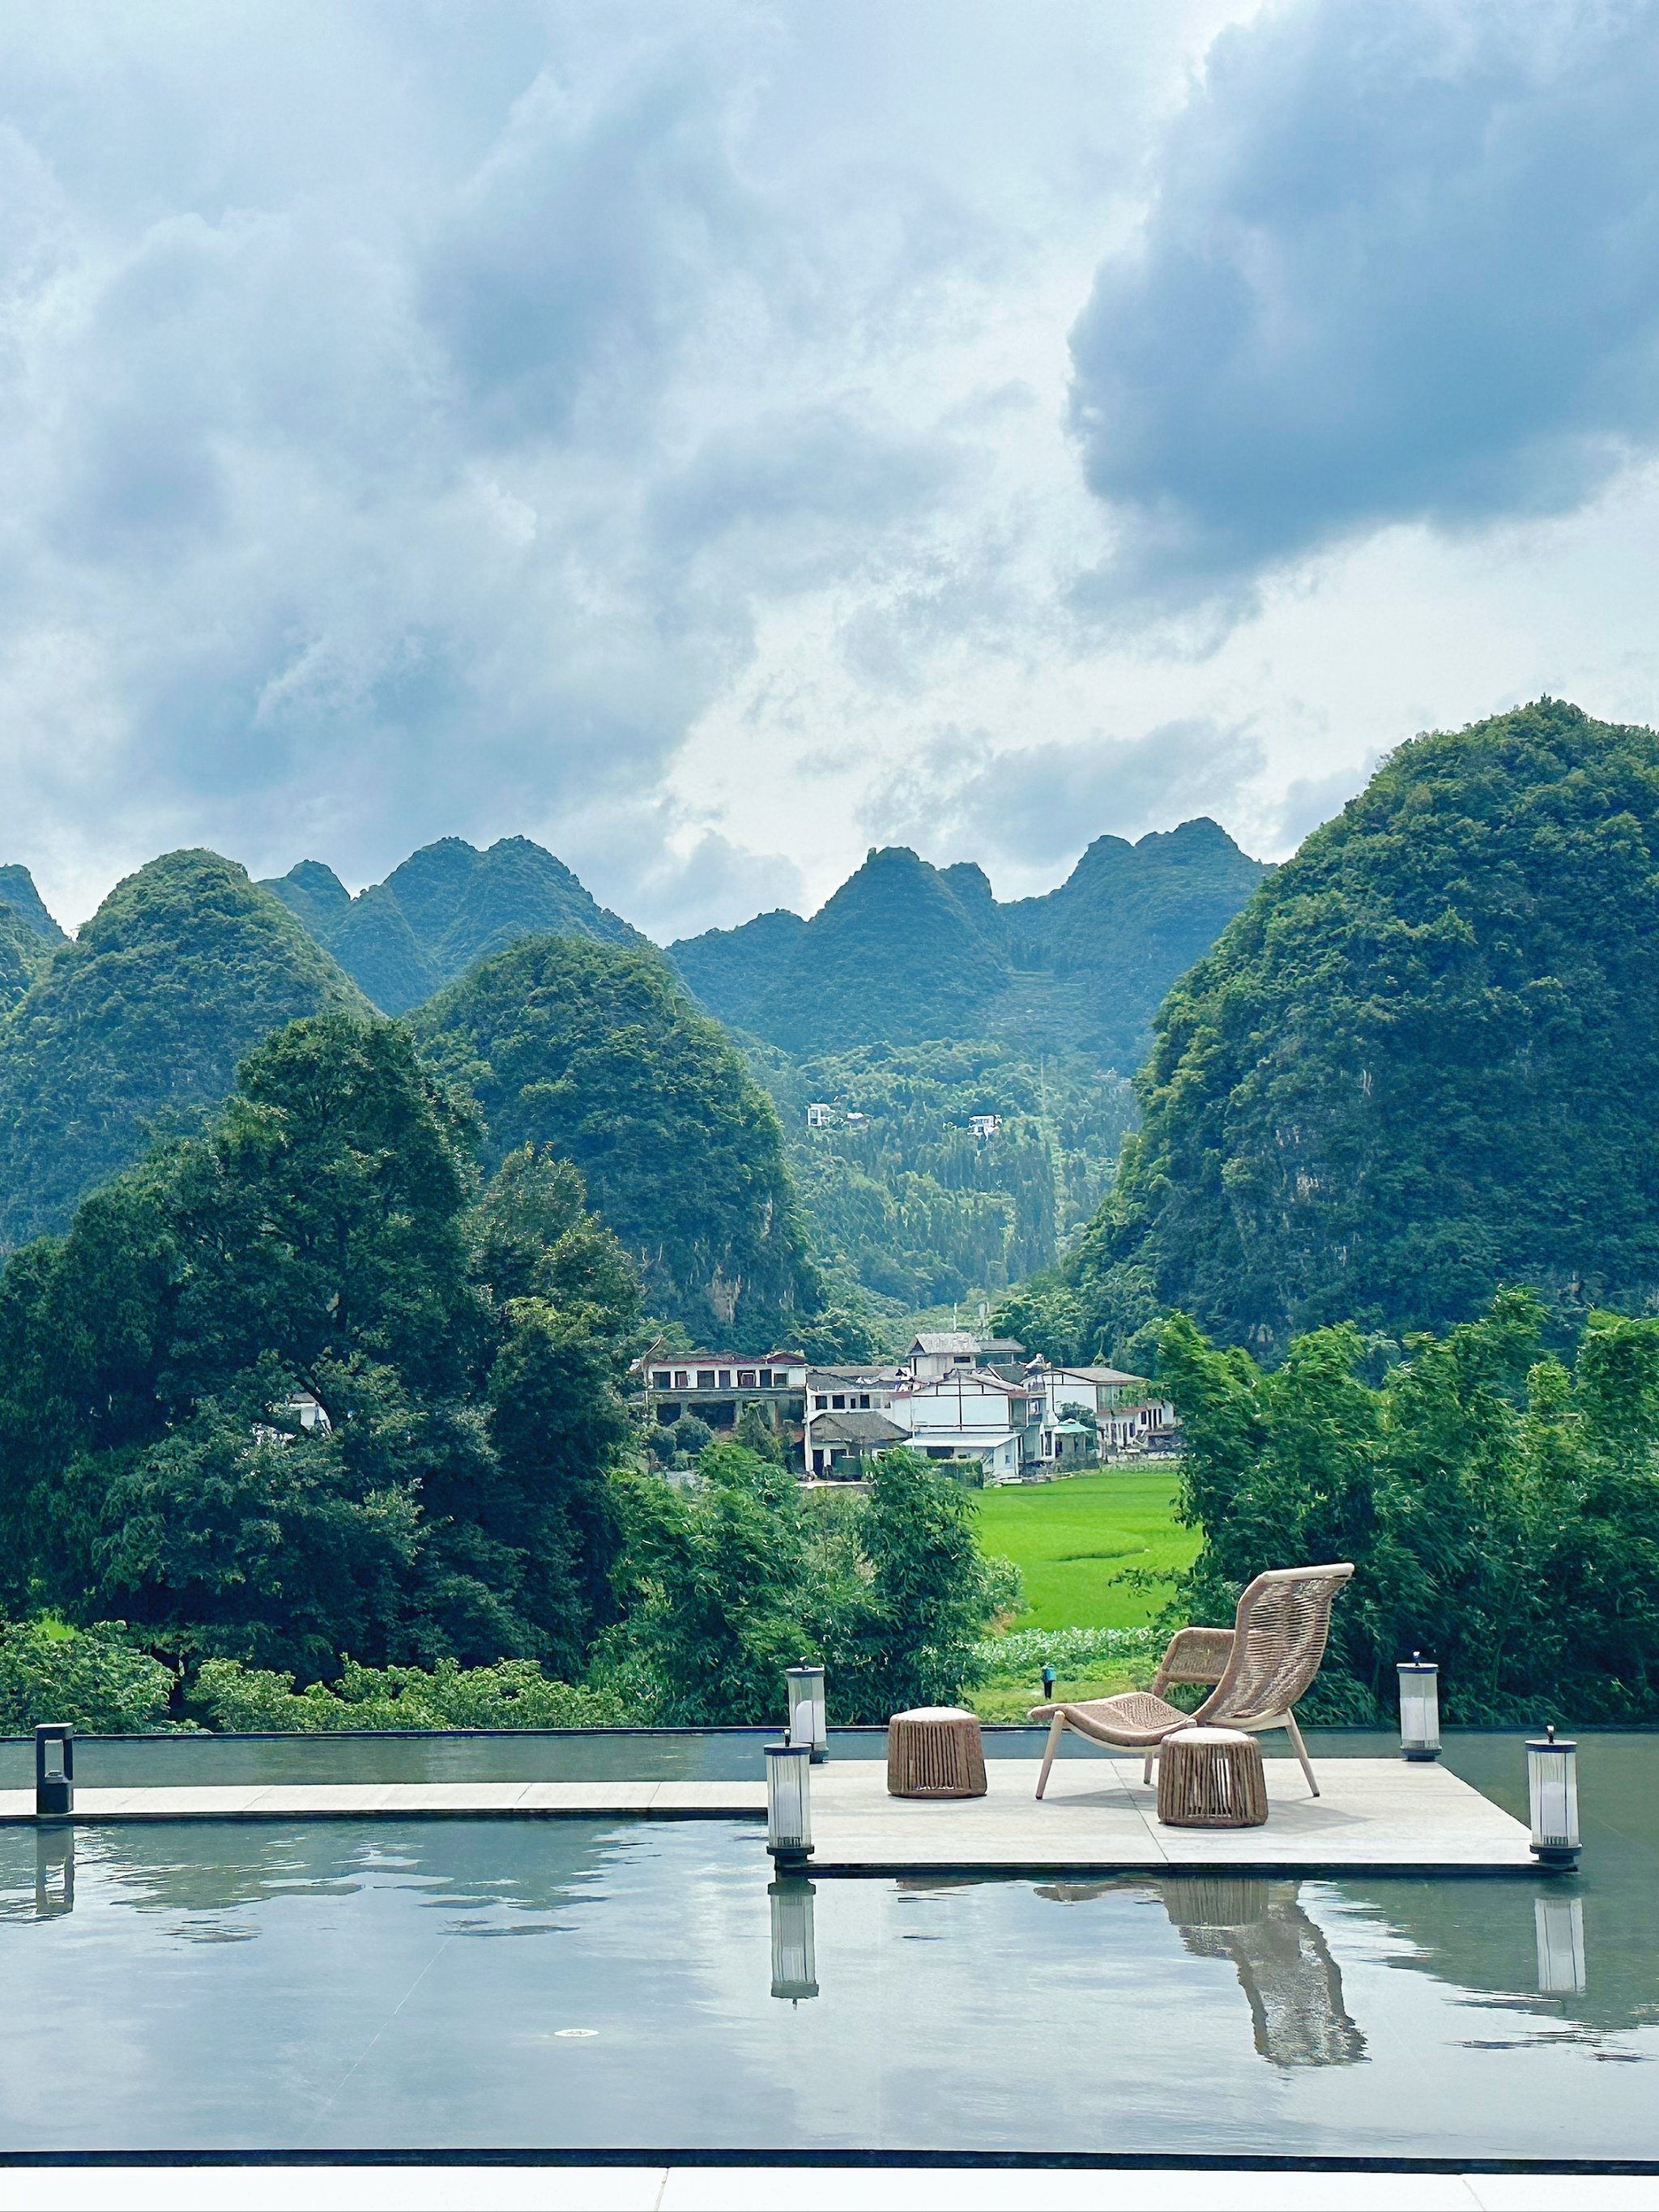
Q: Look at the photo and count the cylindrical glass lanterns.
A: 4